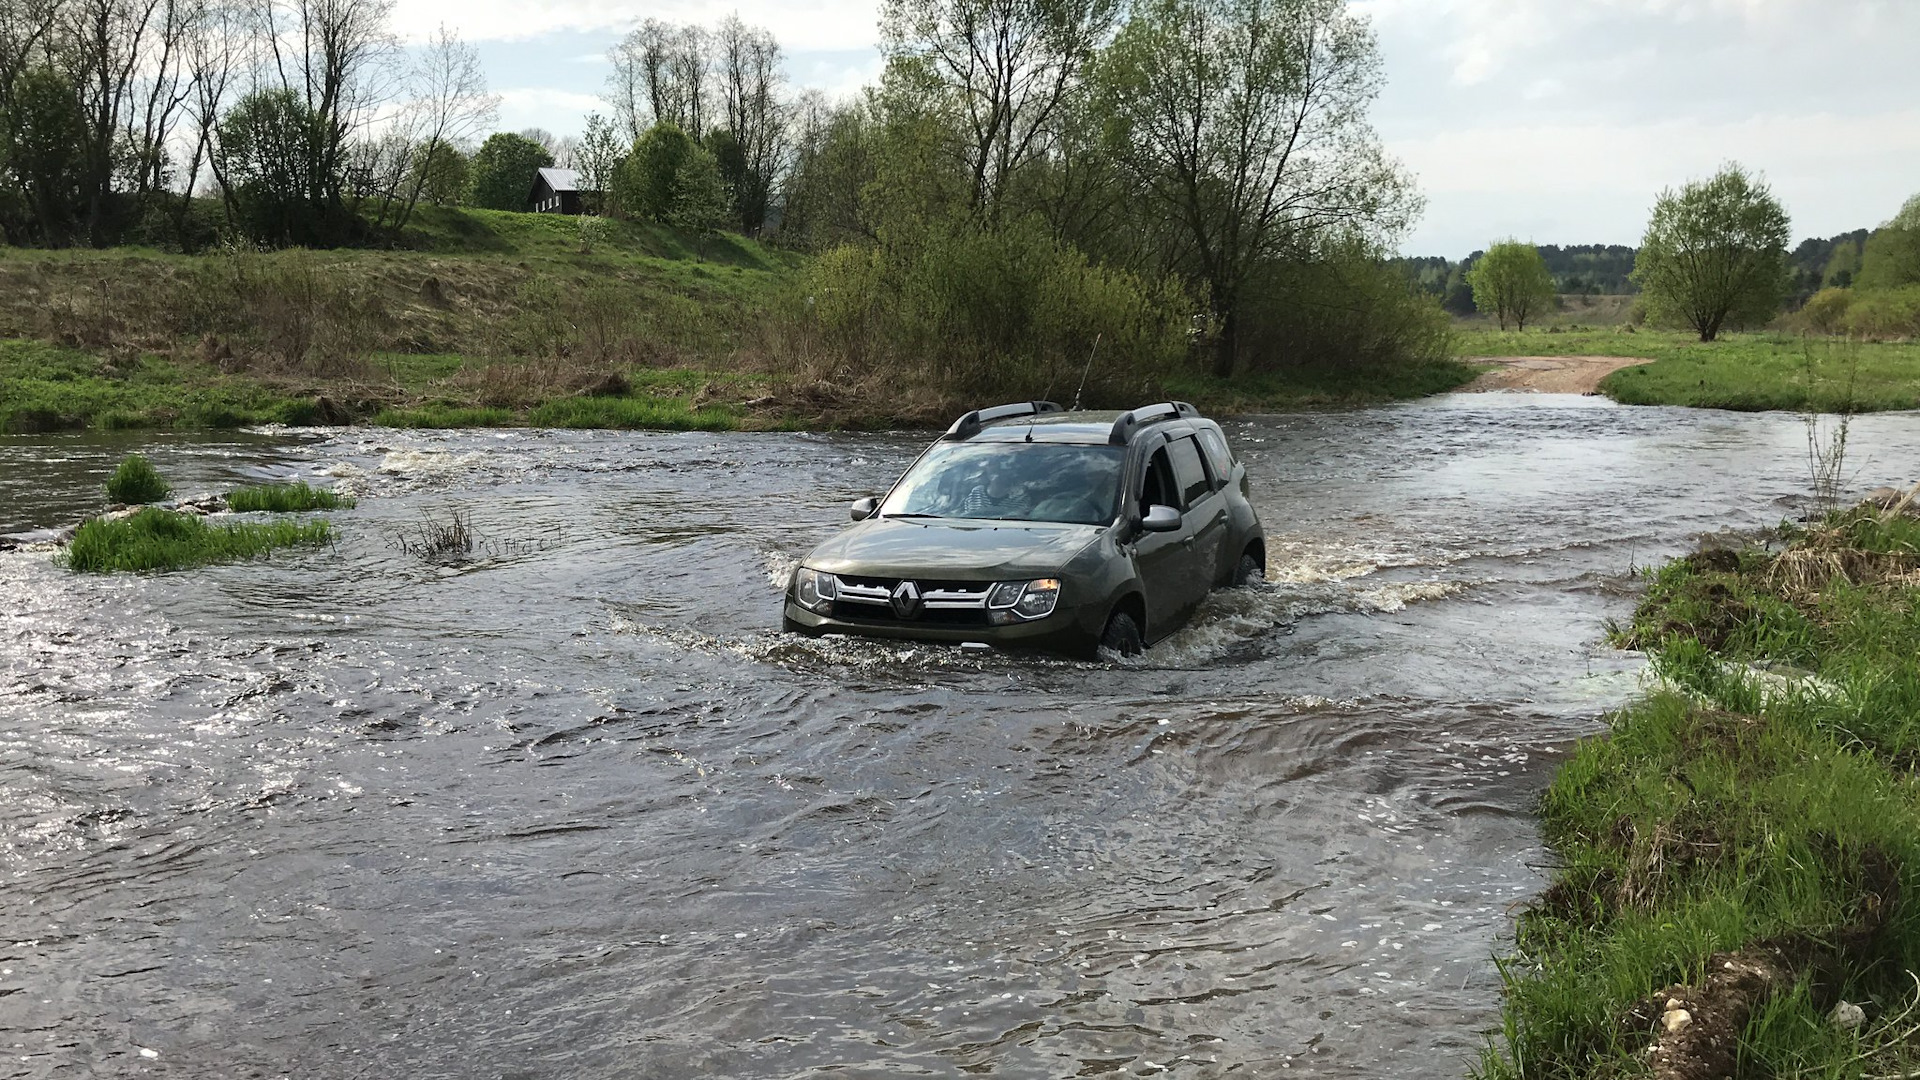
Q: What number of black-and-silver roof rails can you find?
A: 2